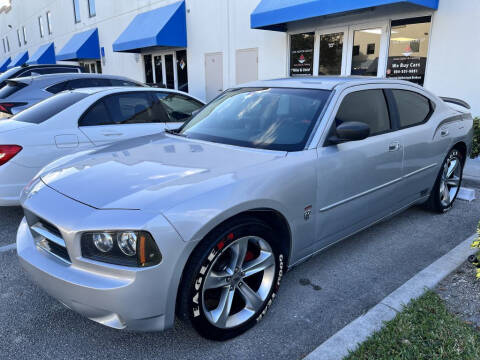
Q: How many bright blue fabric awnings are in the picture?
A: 6